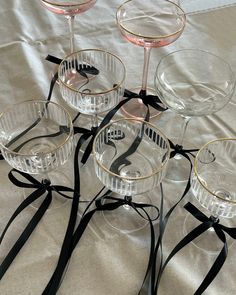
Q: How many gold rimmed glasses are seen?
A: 6